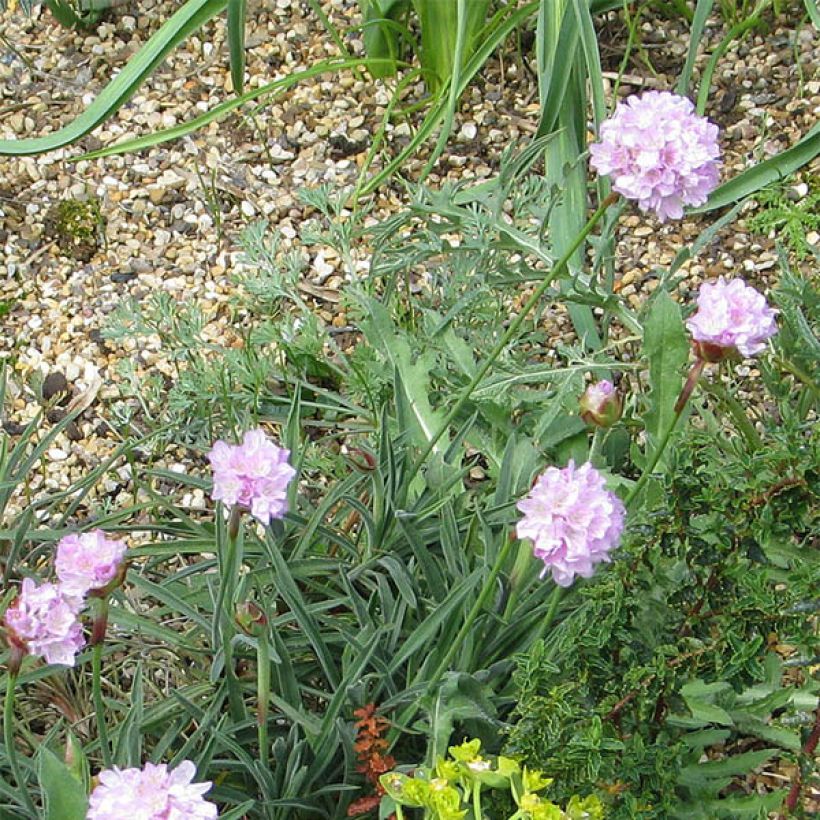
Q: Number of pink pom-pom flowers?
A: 7